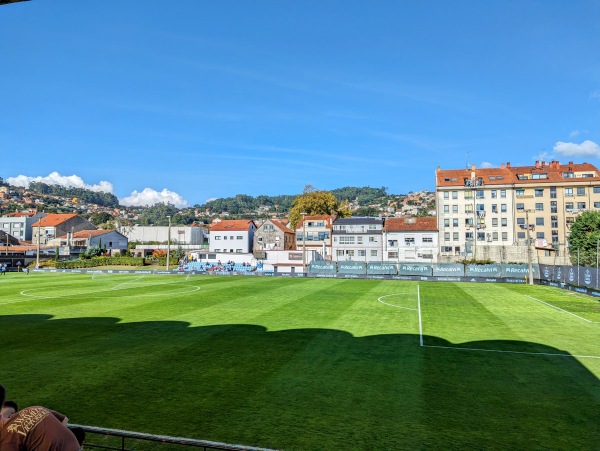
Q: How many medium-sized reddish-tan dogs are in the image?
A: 0